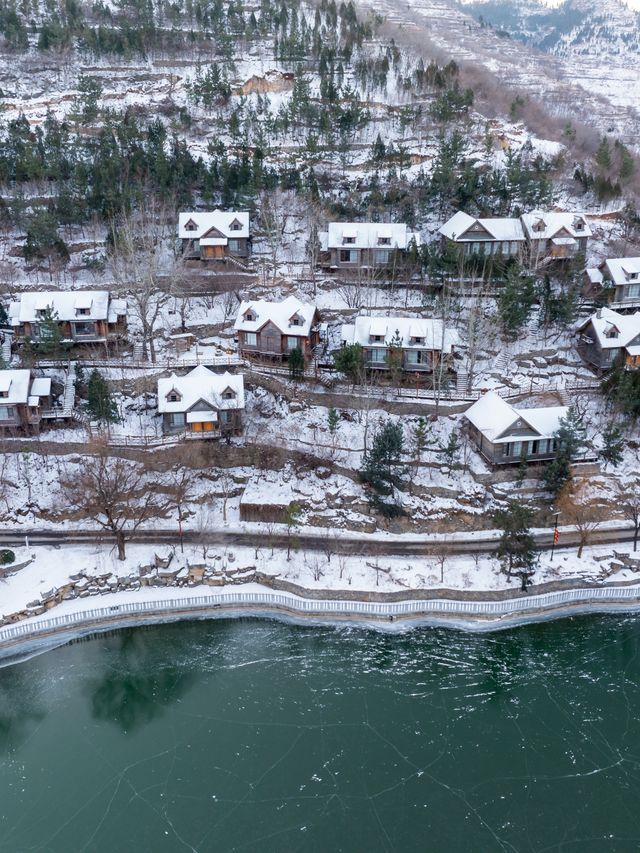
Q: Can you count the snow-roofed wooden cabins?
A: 12